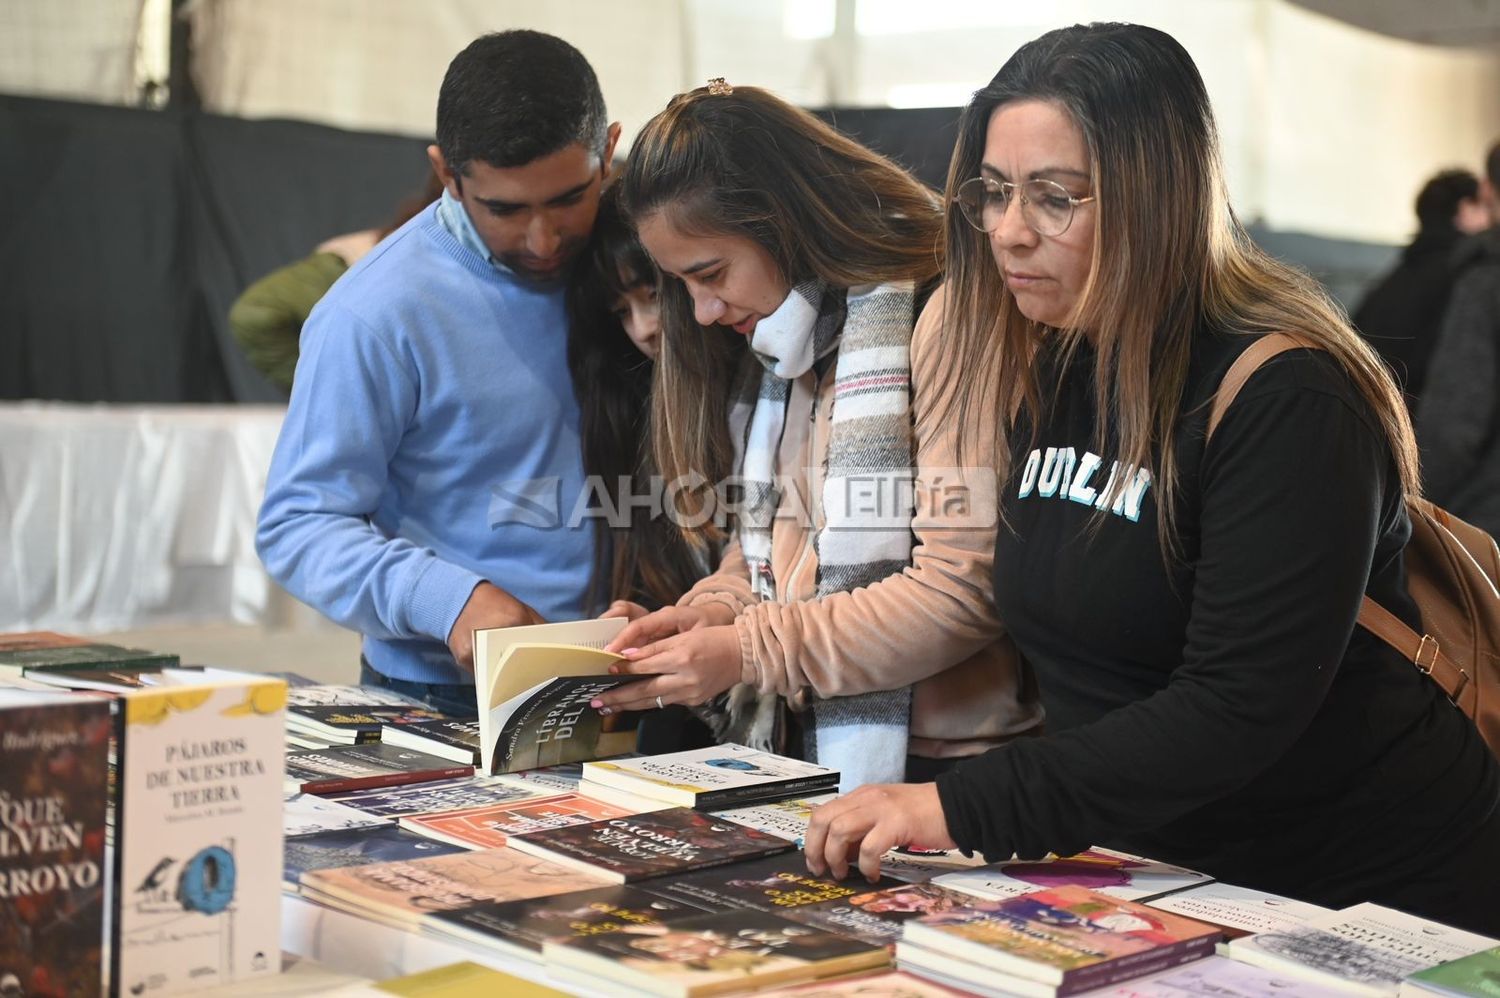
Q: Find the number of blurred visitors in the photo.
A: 3